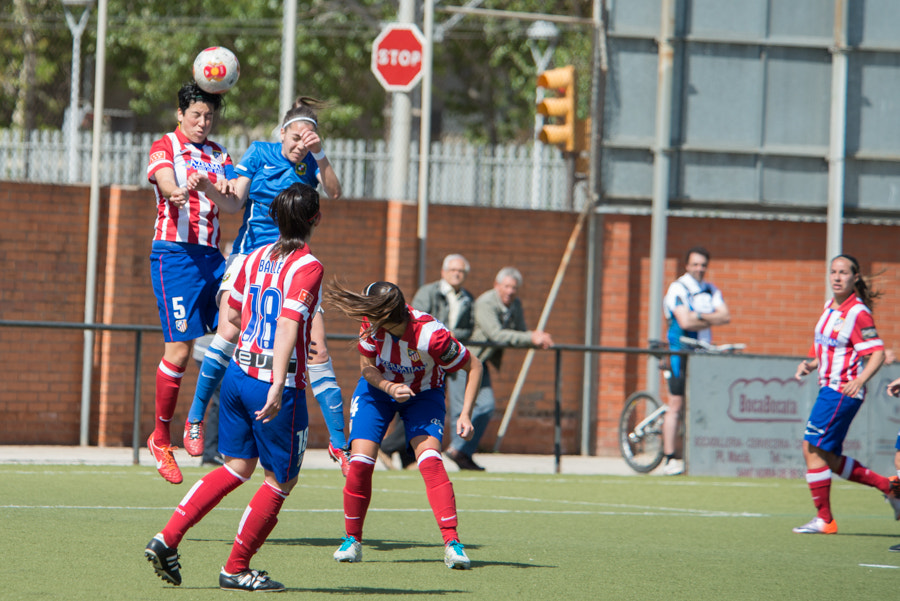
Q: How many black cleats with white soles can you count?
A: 2